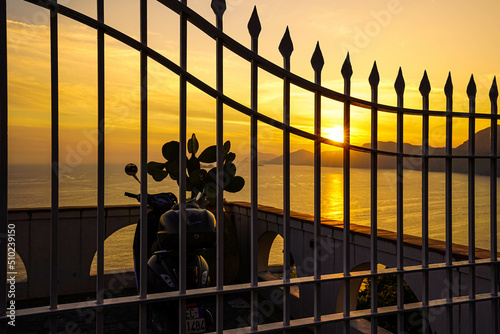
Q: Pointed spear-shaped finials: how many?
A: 11